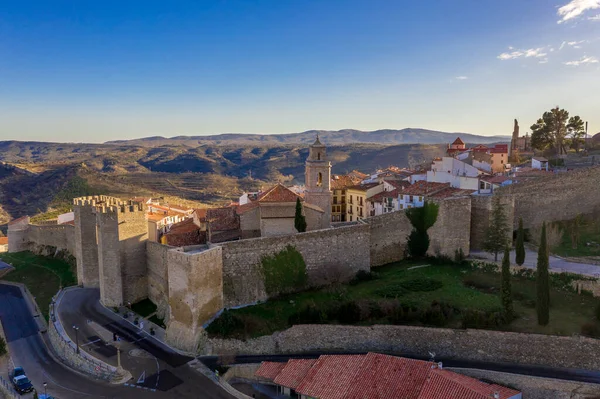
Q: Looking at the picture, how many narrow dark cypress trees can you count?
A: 4